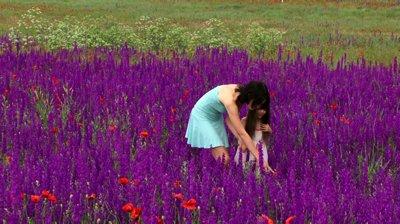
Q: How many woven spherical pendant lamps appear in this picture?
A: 0